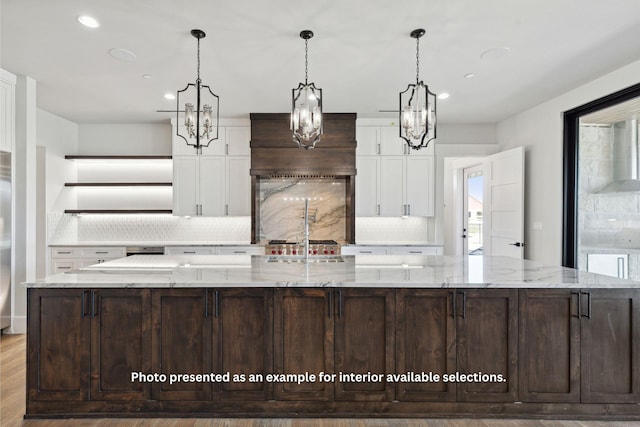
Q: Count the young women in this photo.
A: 0